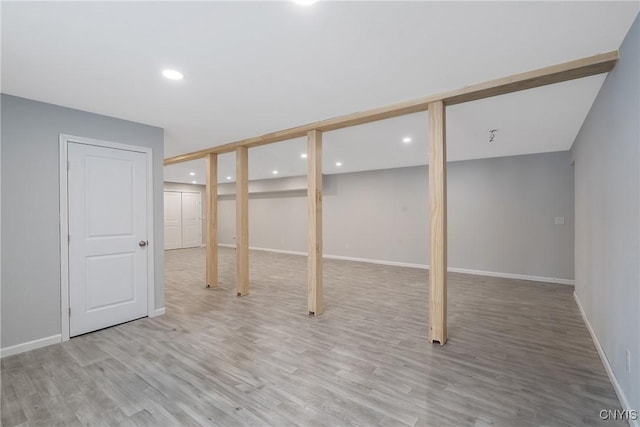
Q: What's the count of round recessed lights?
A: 9